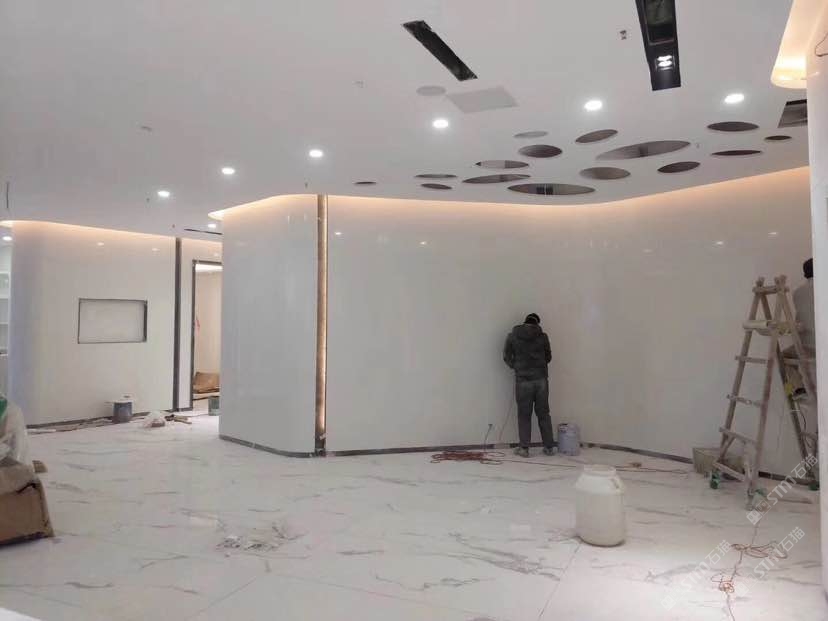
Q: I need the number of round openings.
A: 15